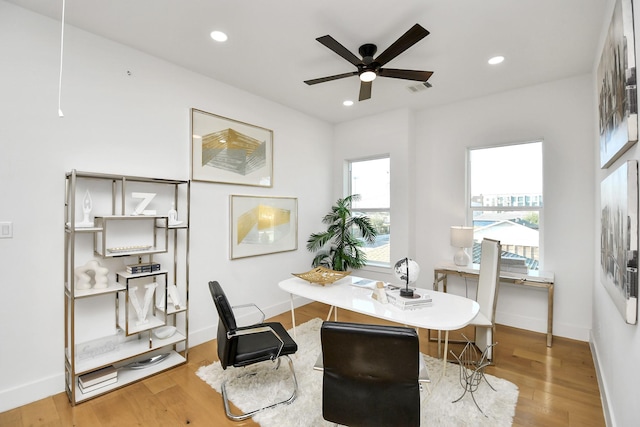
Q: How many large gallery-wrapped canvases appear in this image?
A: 2